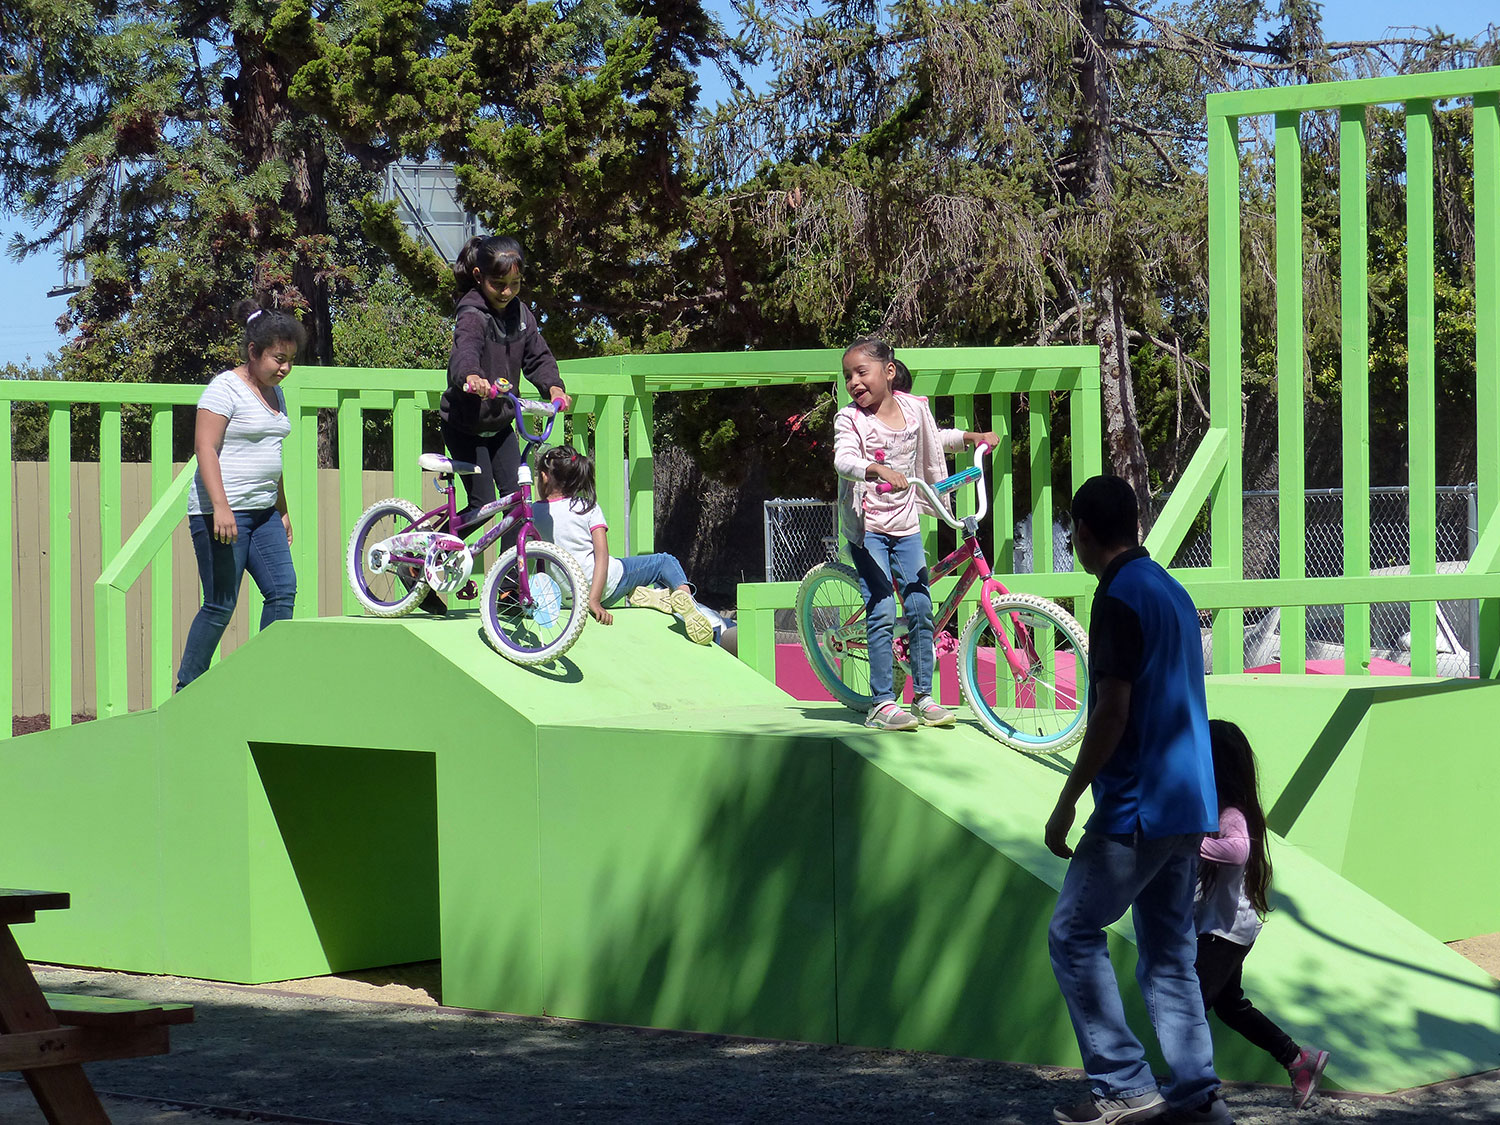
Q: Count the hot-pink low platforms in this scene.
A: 2